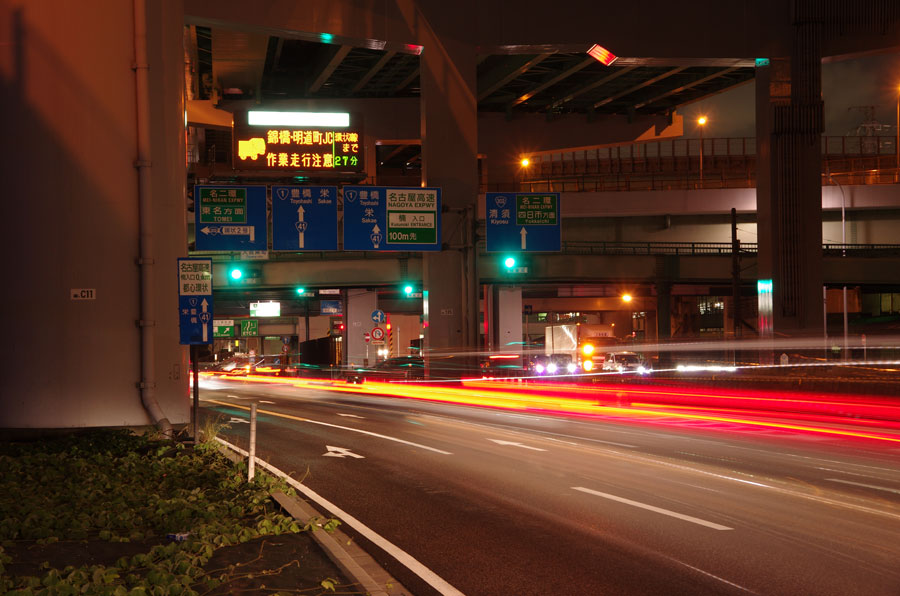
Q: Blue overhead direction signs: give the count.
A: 4